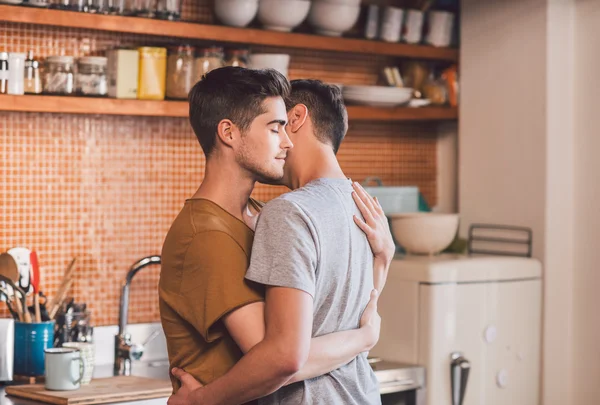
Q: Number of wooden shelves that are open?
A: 2